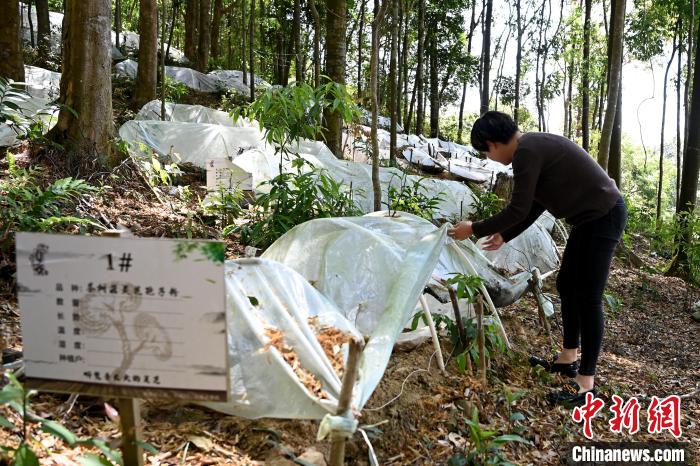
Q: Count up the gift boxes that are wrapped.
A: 0